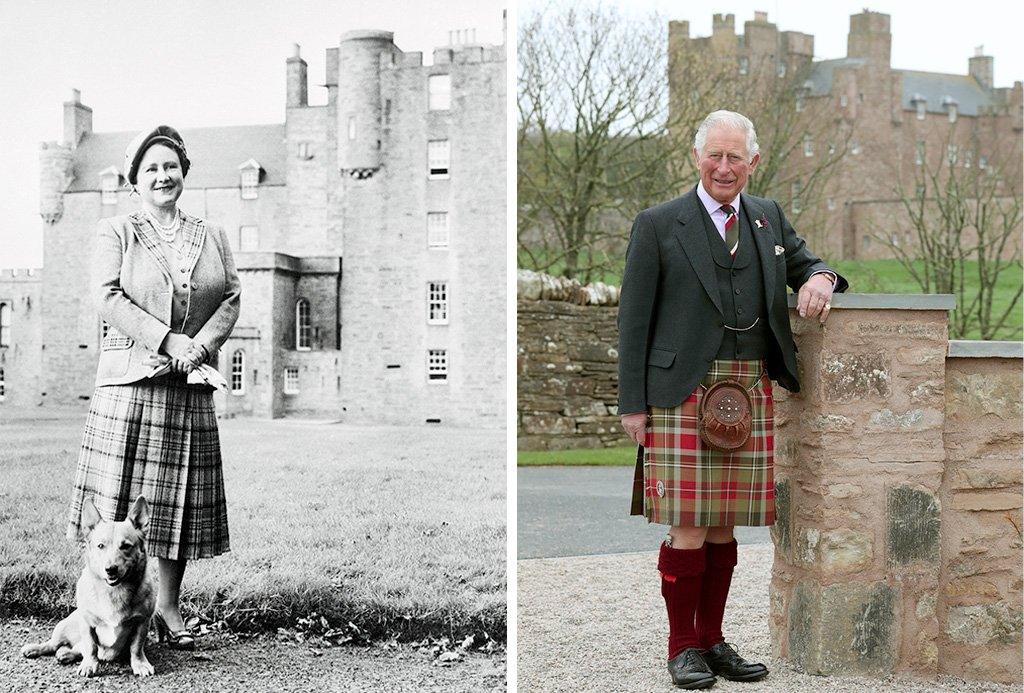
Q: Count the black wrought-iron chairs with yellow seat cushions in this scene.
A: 0